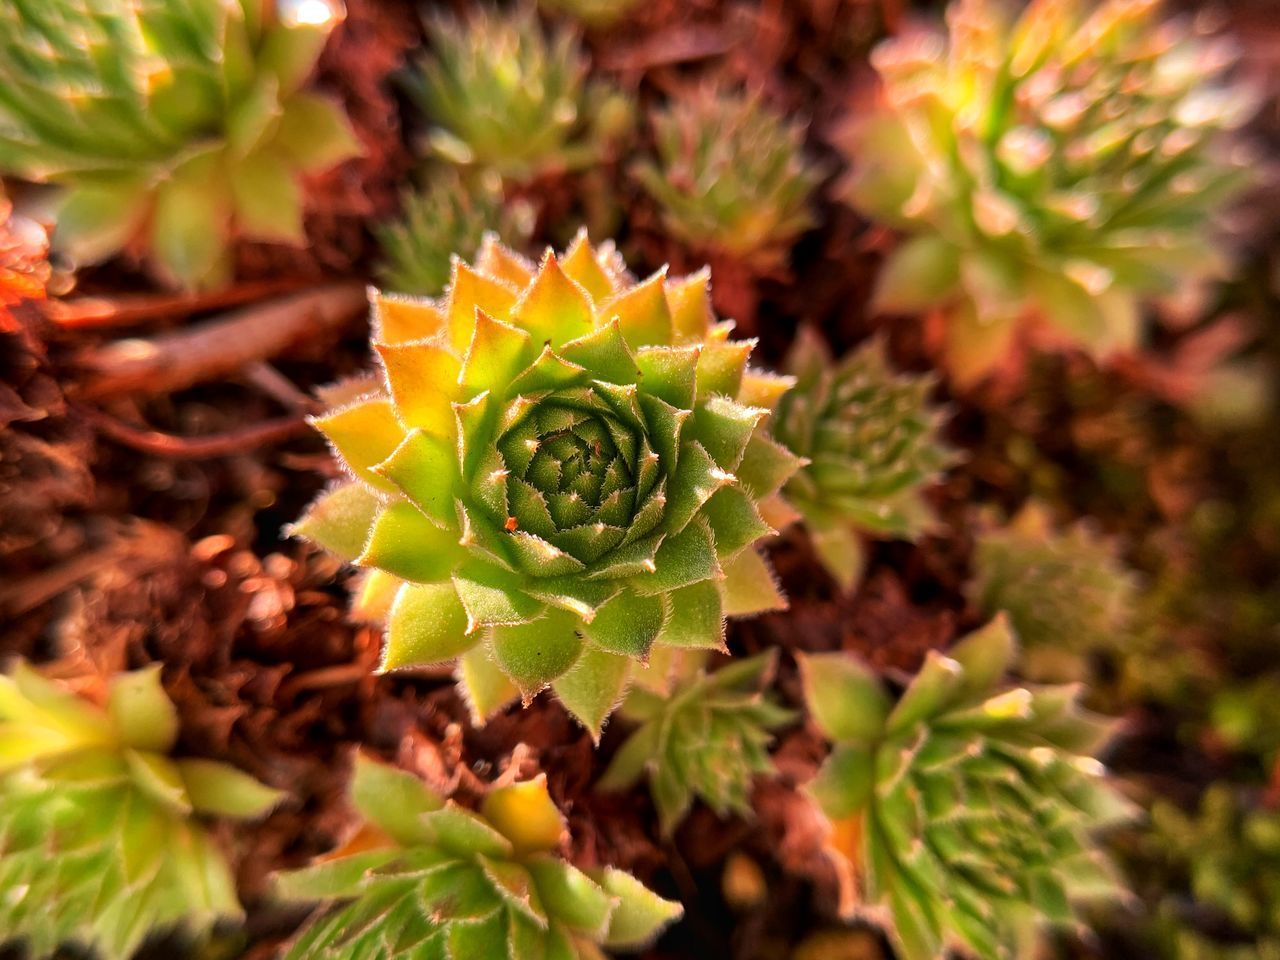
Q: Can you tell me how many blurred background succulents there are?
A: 11